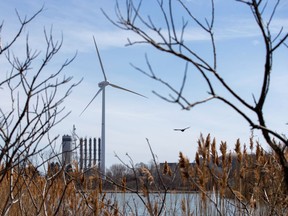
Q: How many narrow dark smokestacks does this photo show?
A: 5